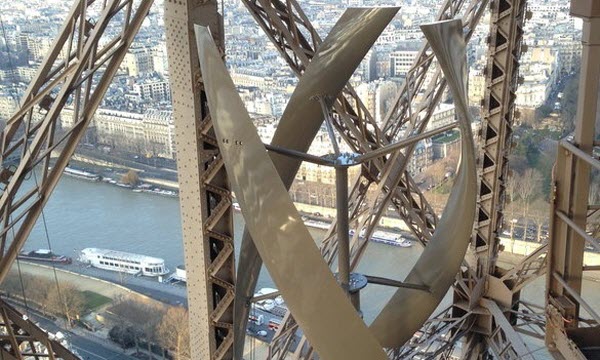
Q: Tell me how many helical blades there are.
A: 3